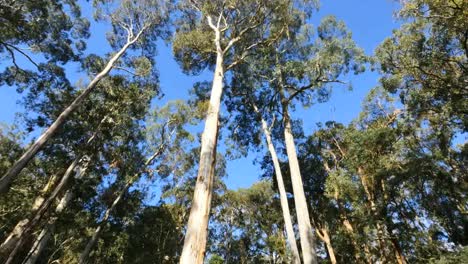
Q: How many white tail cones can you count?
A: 0